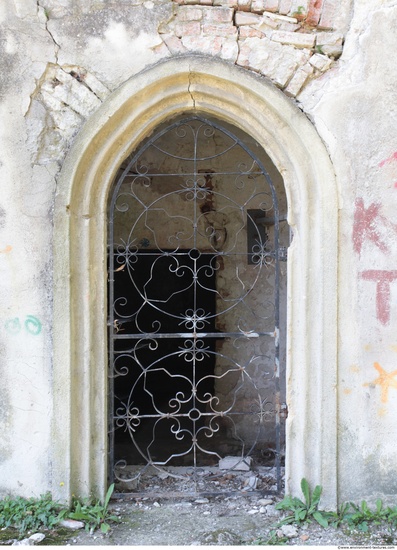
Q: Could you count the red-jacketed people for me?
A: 0